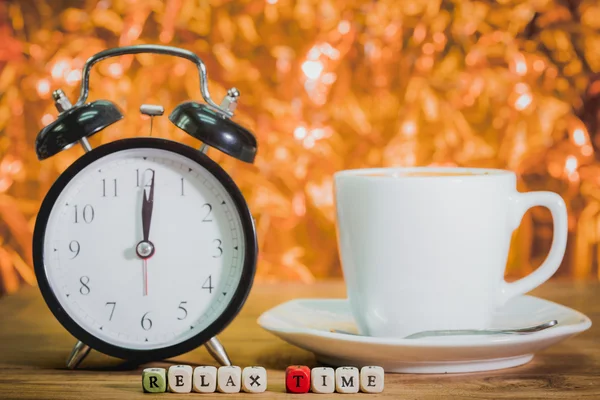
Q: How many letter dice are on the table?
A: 9